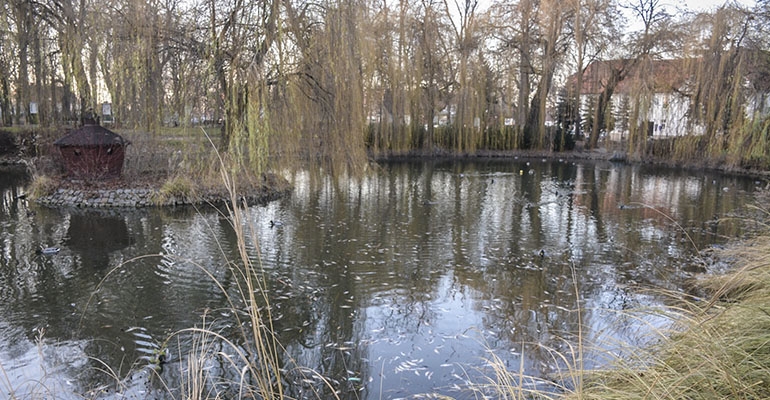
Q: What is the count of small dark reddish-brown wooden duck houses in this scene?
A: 1